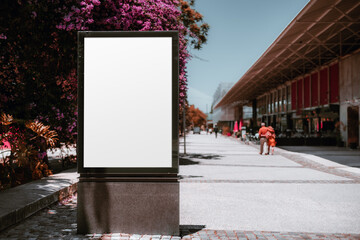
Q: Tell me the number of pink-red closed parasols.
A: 2